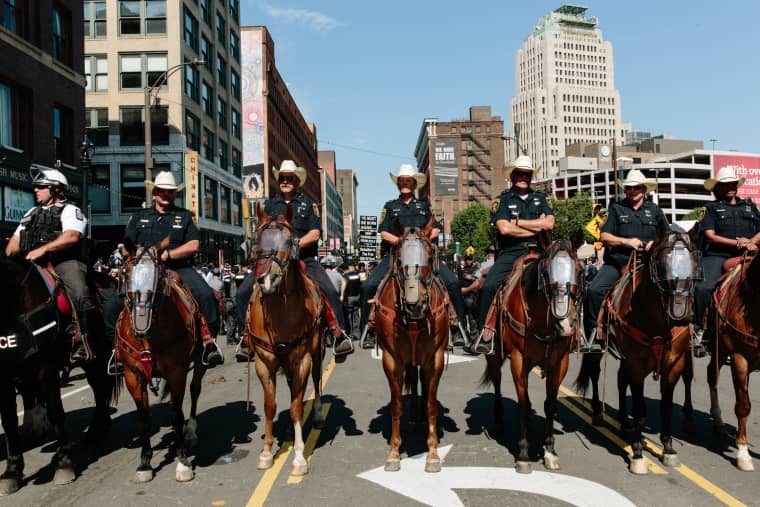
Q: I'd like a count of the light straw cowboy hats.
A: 6